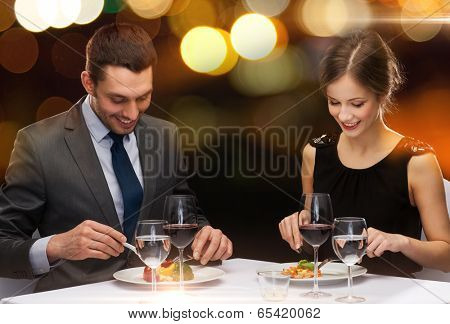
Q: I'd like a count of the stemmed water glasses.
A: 2